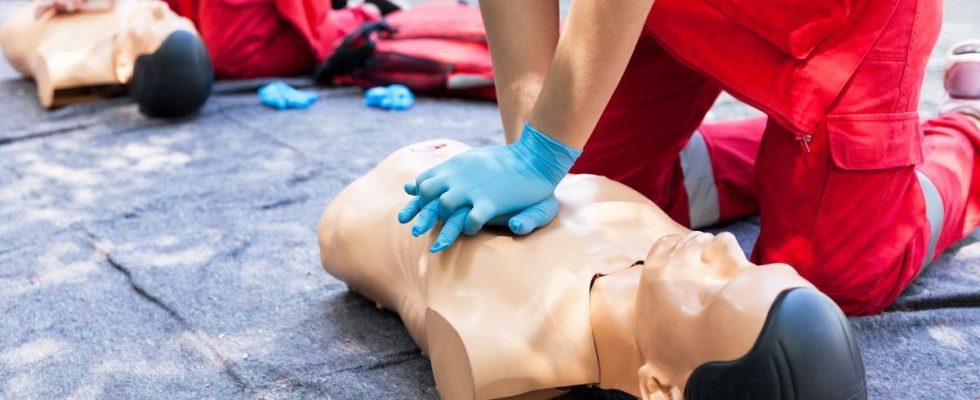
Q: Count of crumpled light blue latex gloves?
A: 2